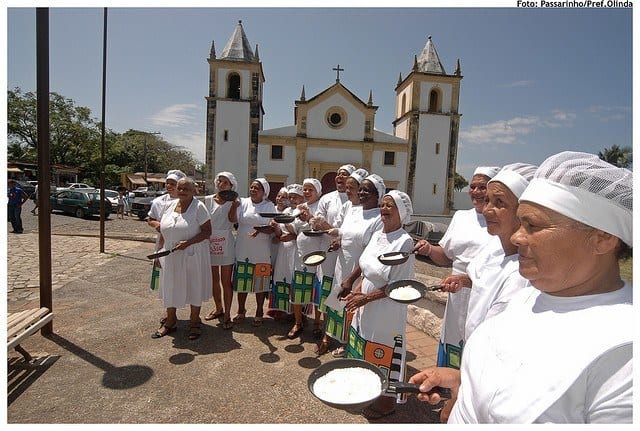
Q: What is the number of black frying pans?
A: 10